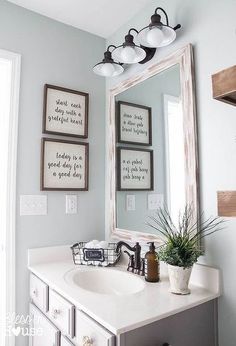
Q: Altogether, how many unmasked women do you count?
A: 0